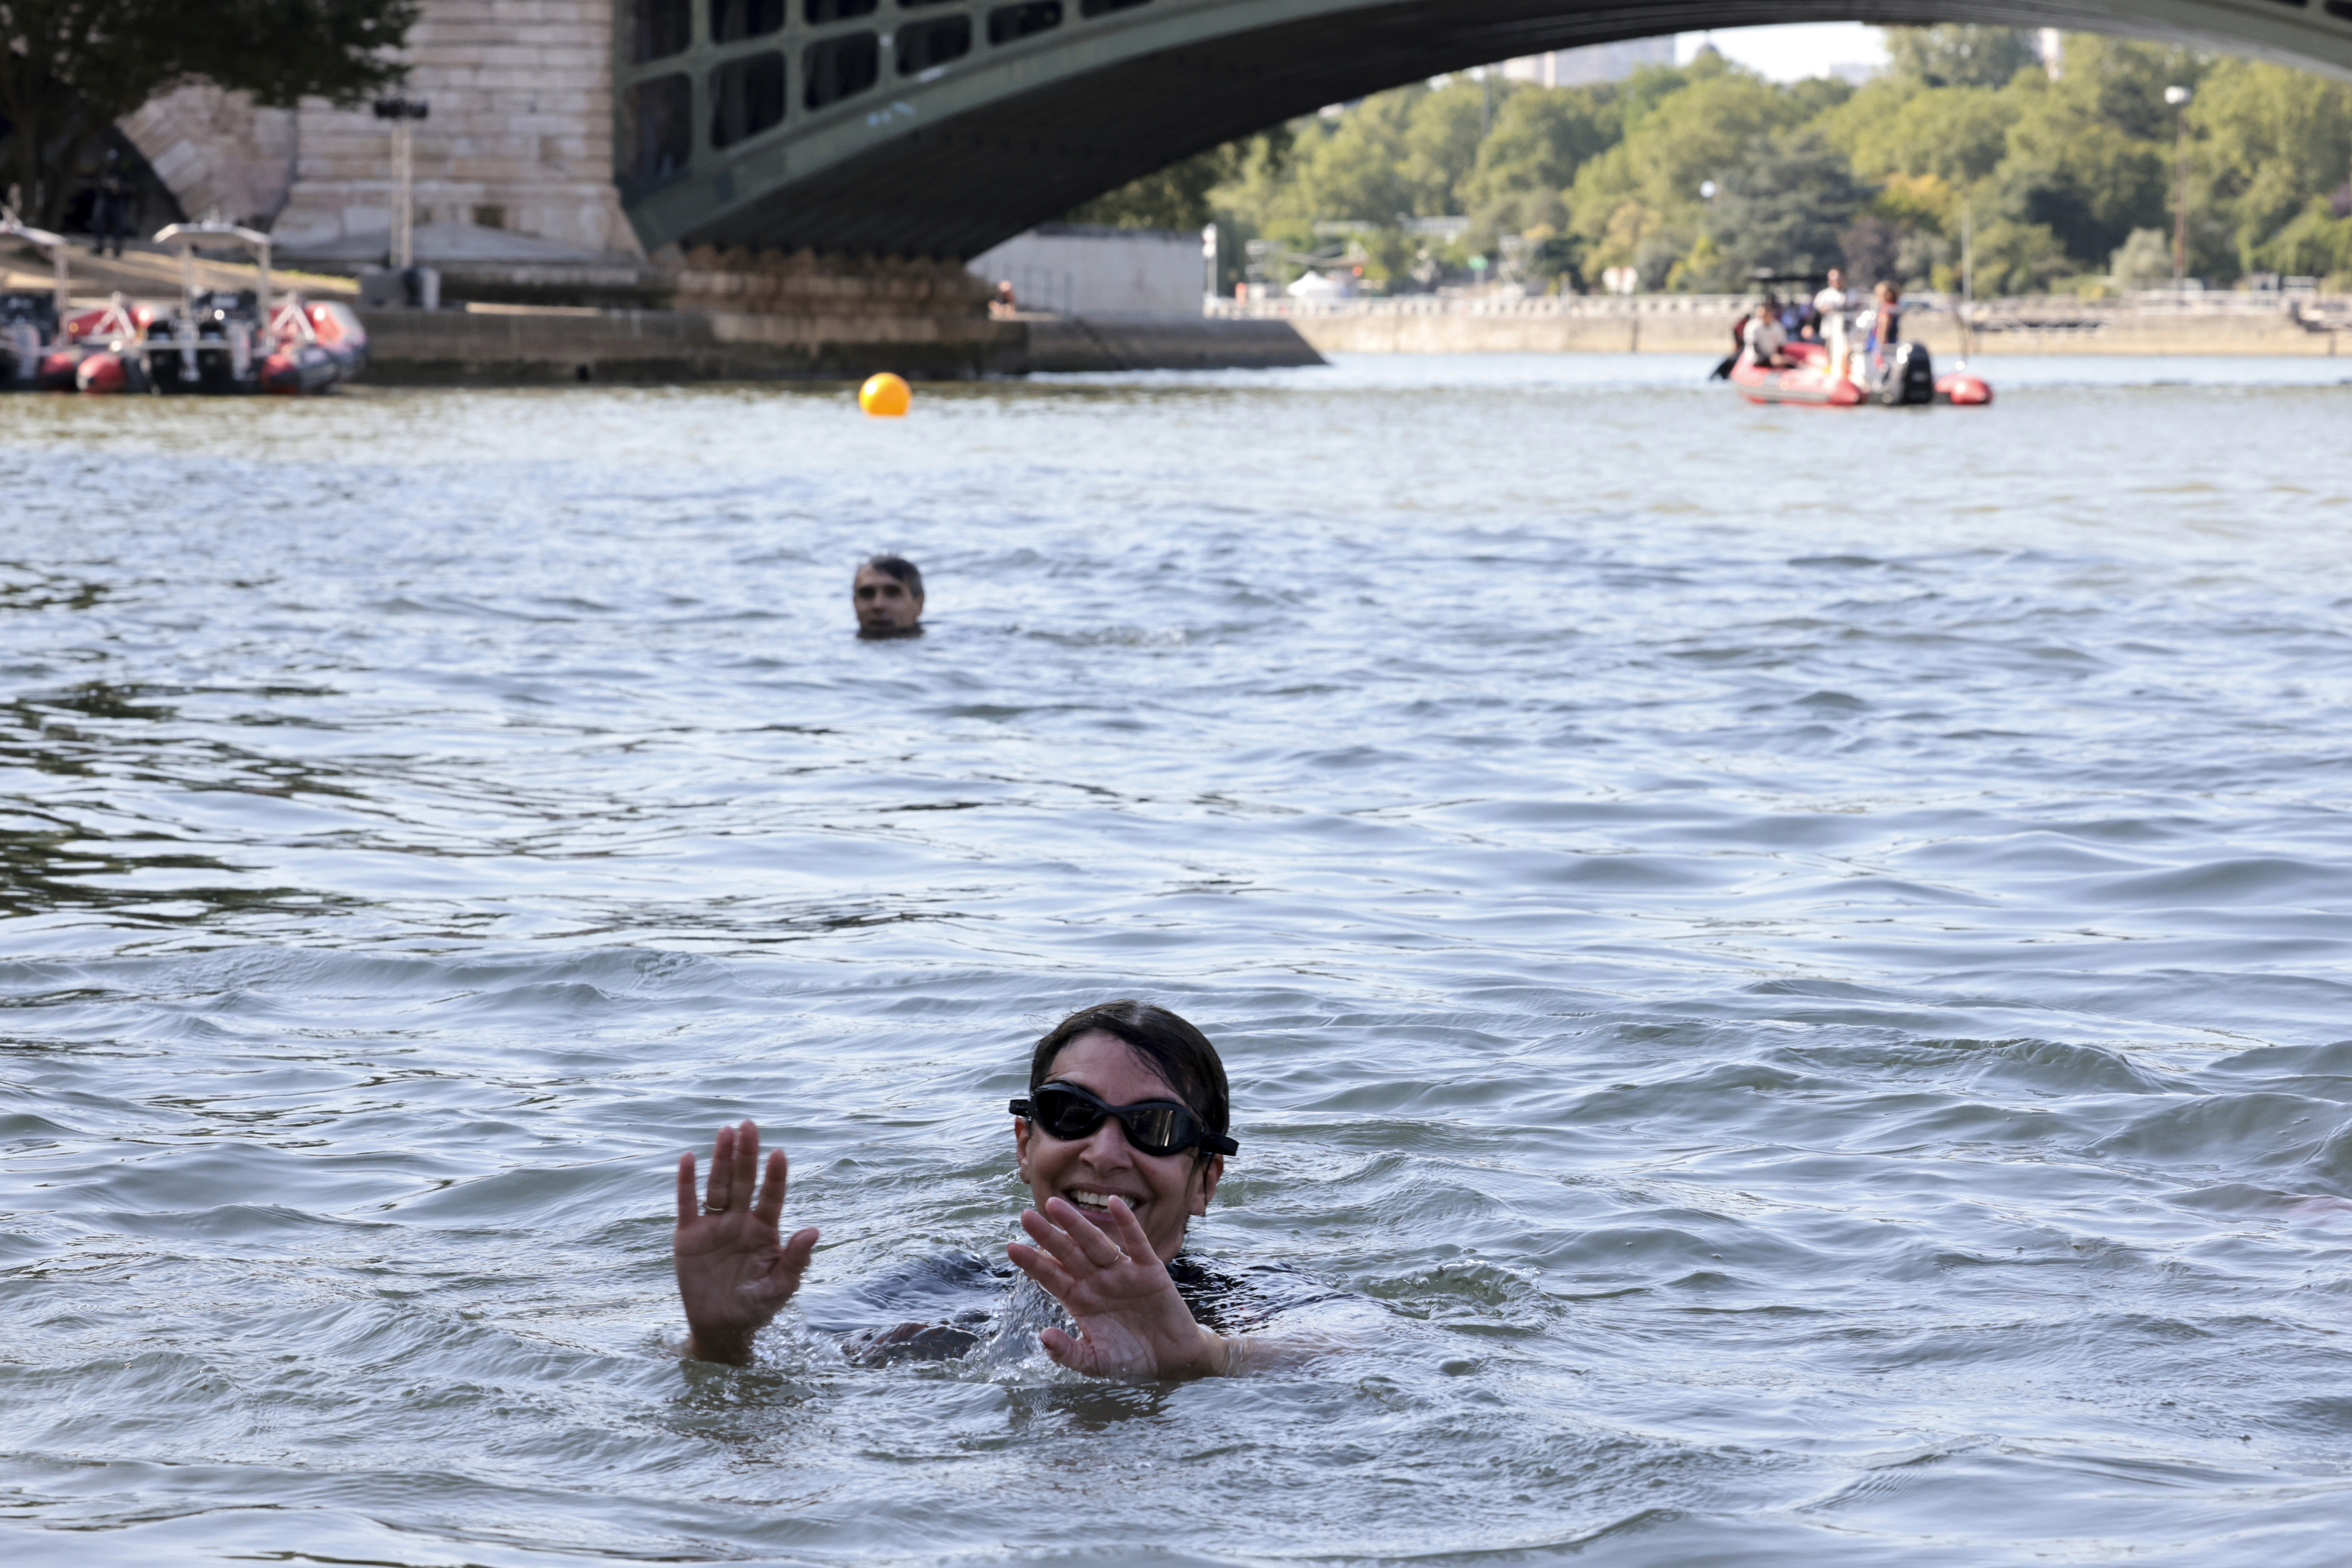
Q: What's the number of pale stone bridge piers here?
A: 1